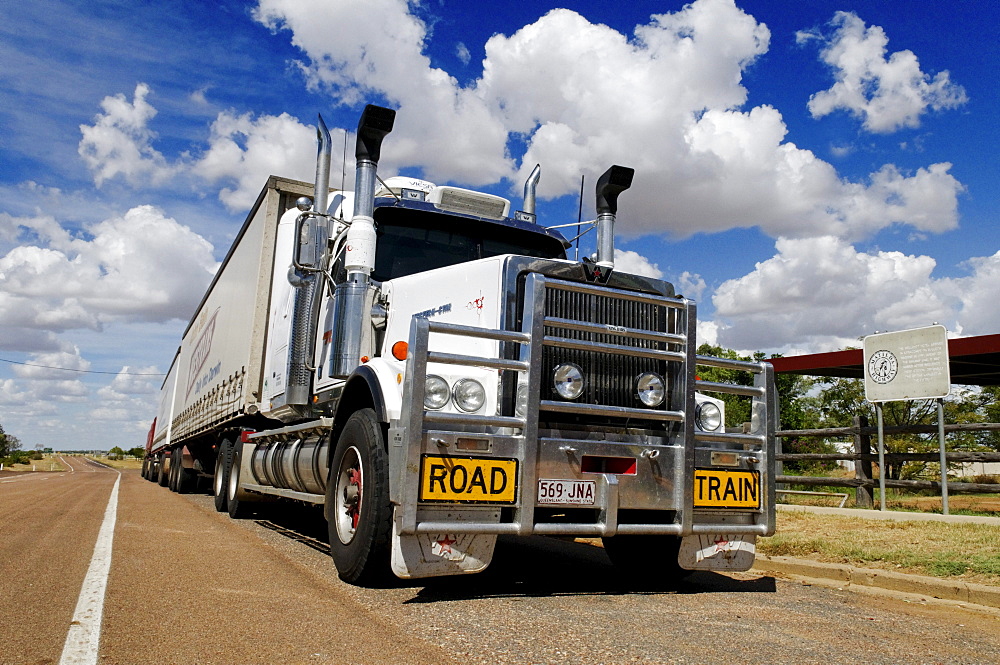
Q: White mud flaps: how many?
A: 2